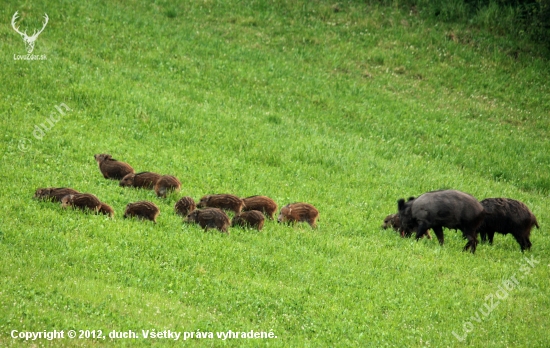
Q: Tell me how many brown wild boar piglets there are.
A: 14